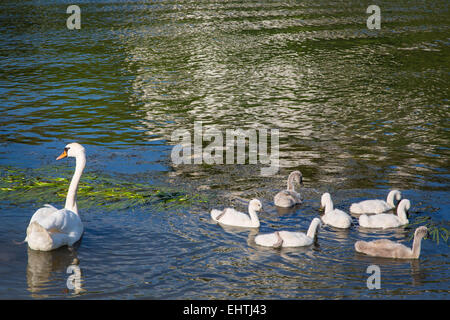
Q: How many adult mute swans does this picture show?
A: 1